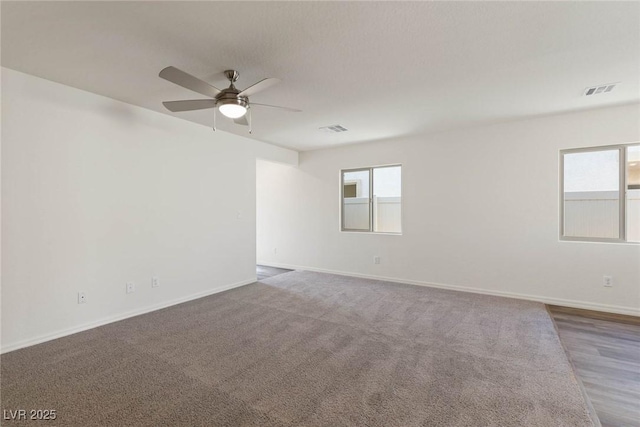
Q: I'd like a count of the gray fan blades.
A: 5